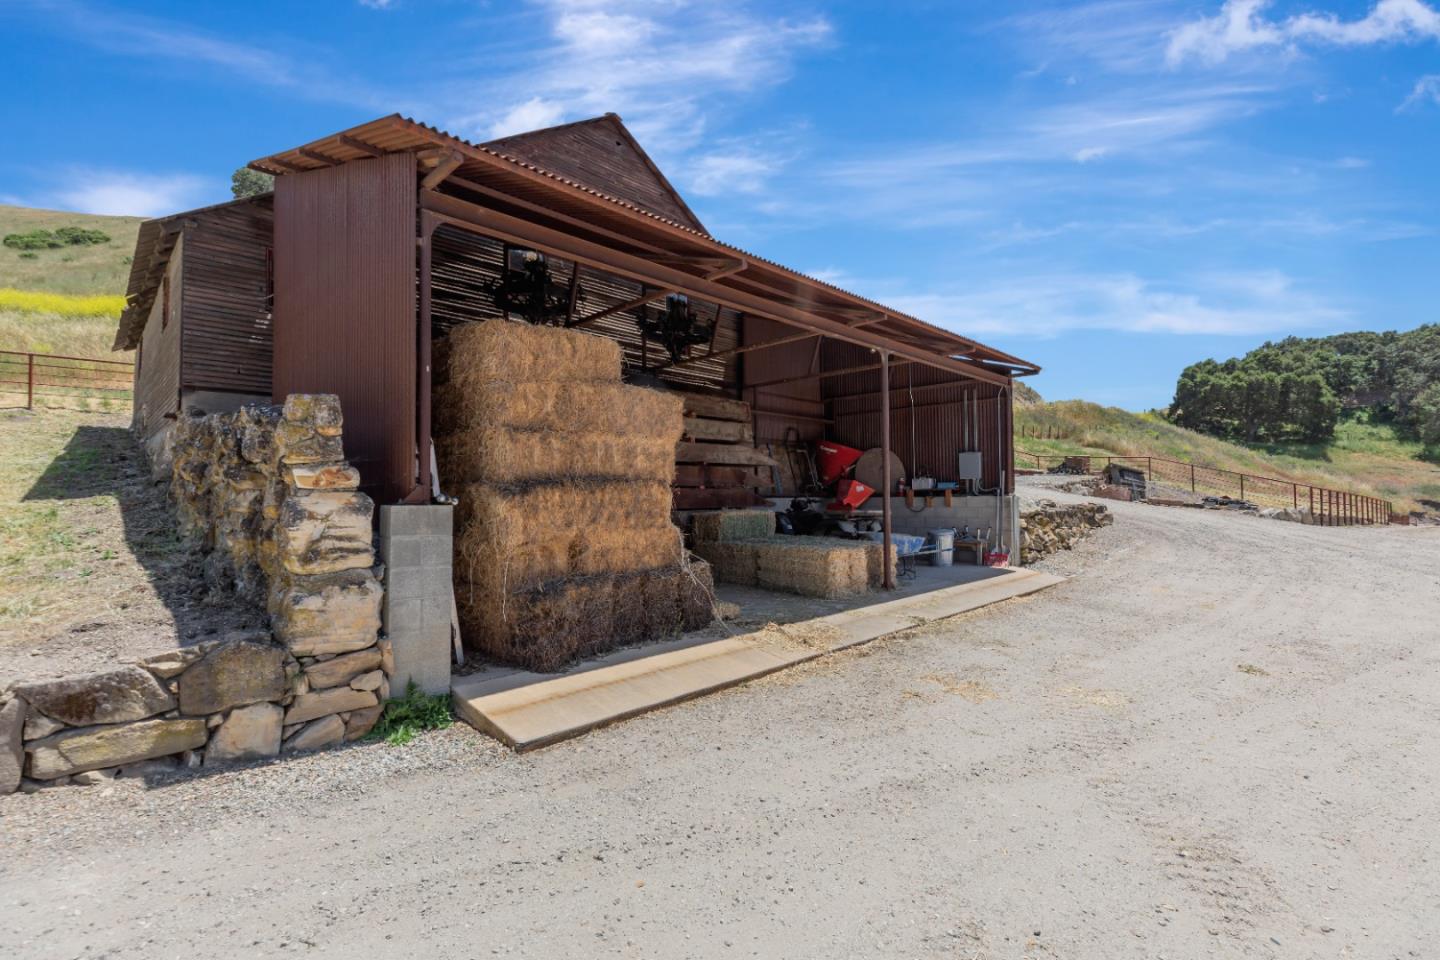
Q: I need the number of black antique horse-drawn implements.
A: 2